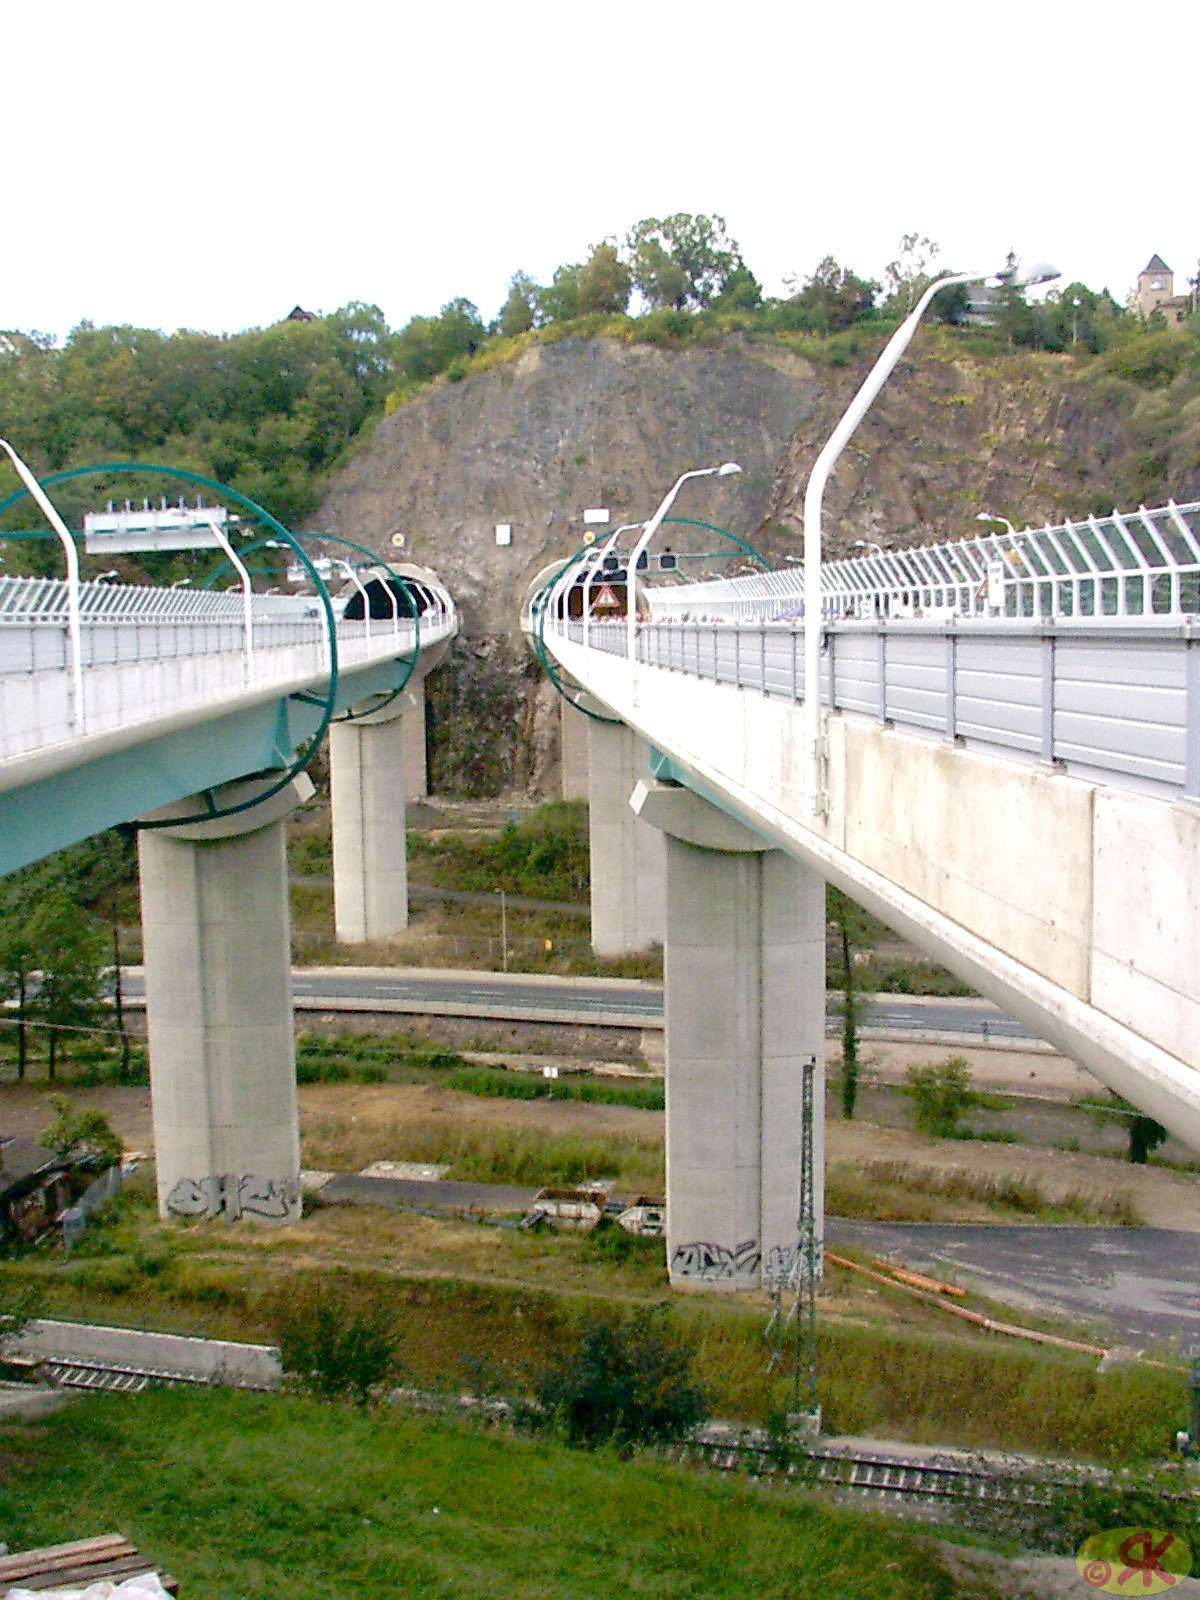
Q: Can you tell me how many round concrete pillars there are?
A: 4